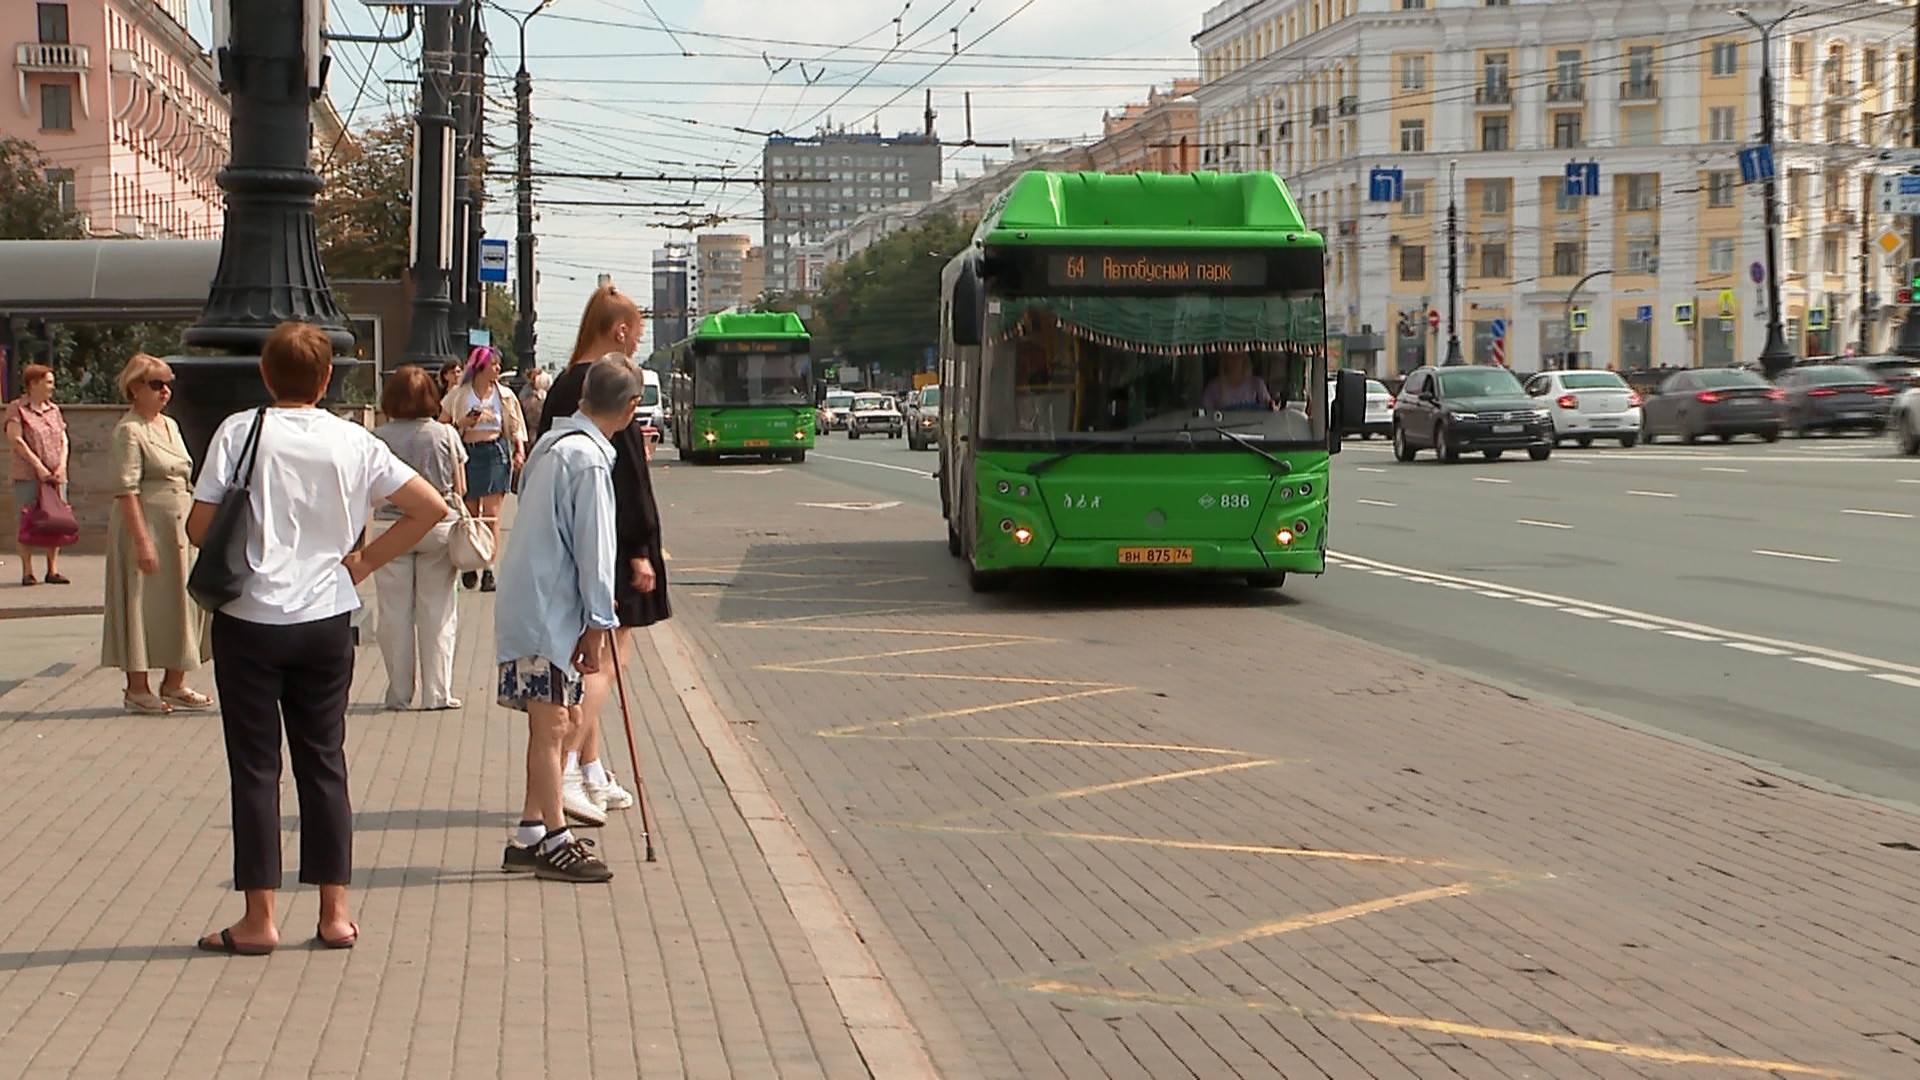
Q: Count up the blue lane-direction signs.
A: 3